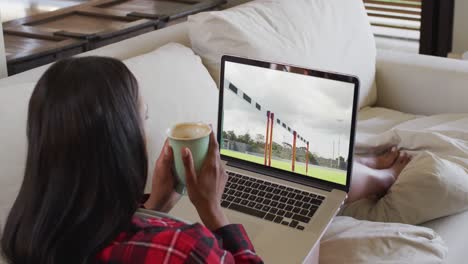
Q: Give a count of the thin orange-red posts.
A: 4